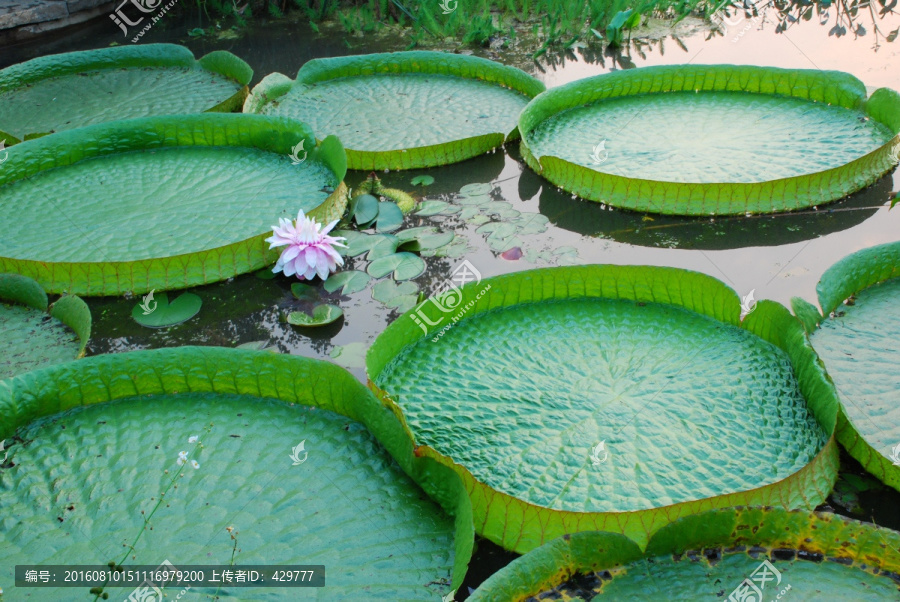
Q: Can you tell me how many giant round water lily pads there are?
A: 9